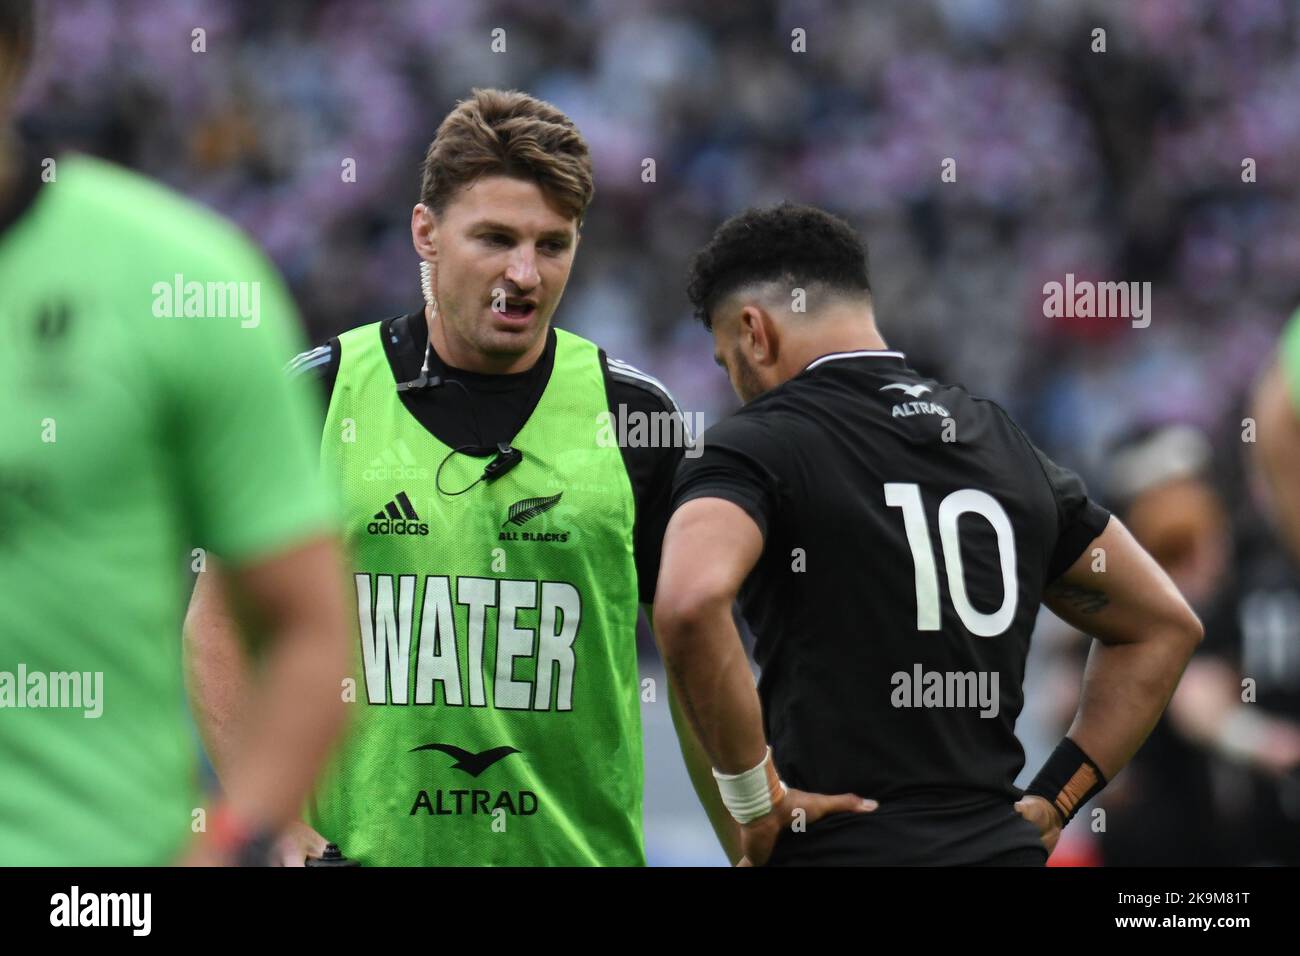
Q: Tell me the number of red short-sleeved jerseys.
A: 0